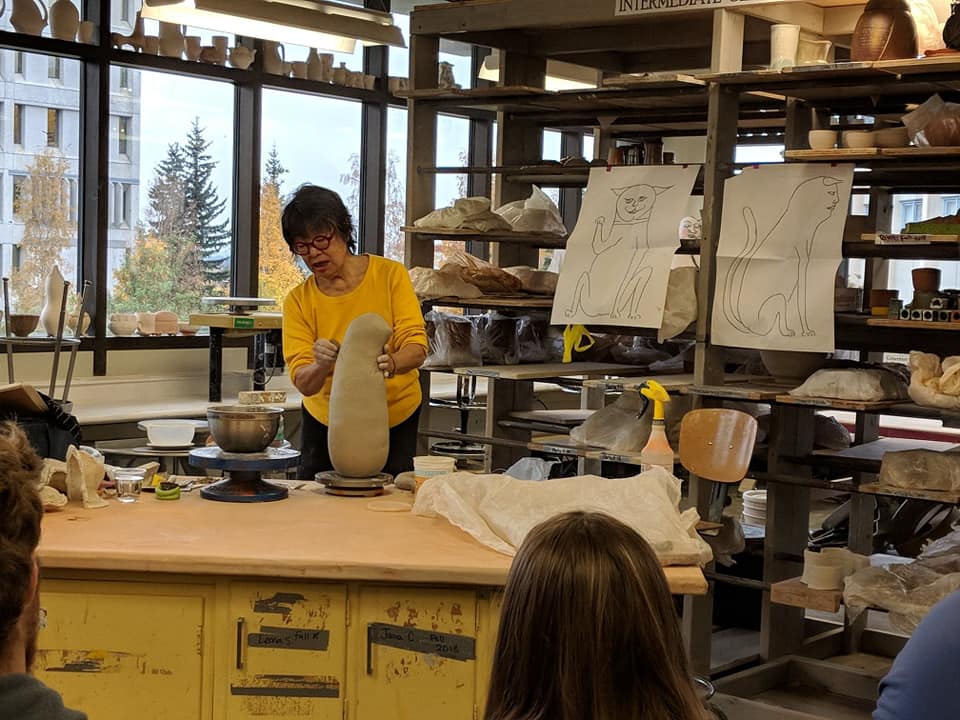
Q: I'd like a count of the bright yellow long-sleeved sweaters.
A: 1